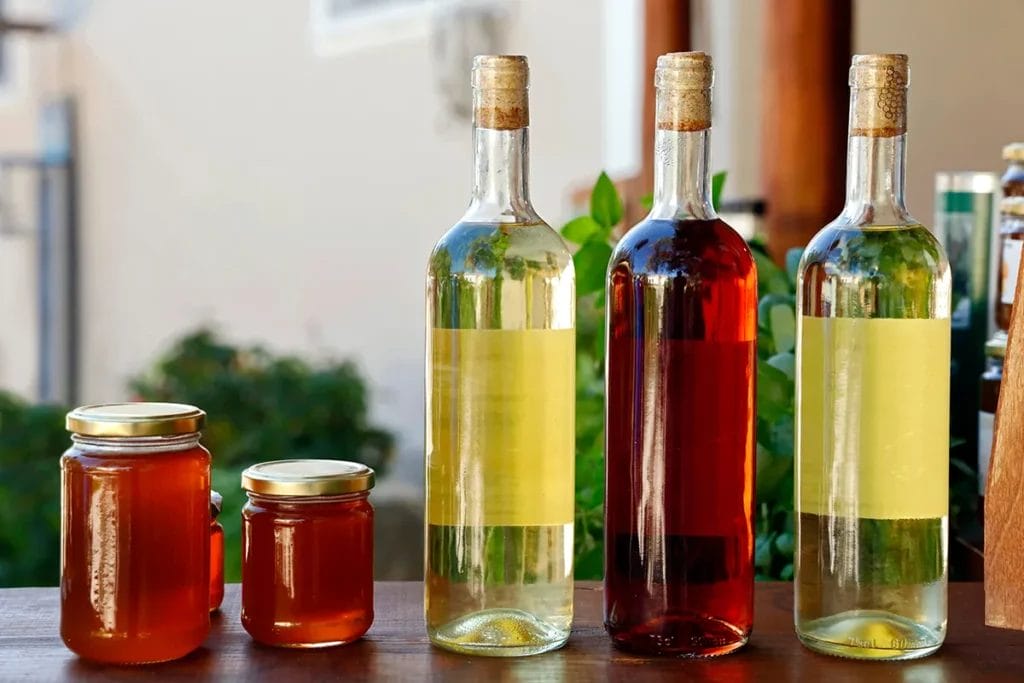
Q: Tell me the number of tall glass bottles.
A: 3